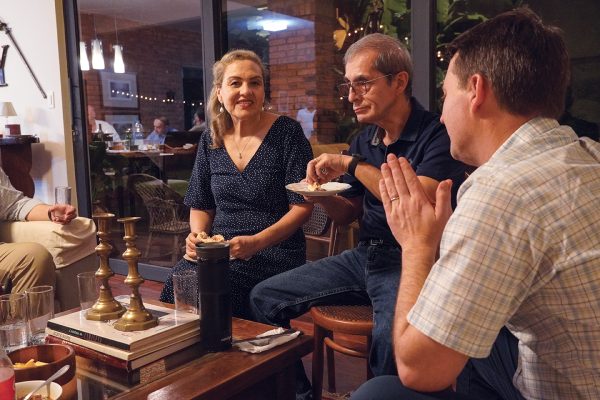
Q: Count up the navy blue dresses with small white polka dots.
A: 1